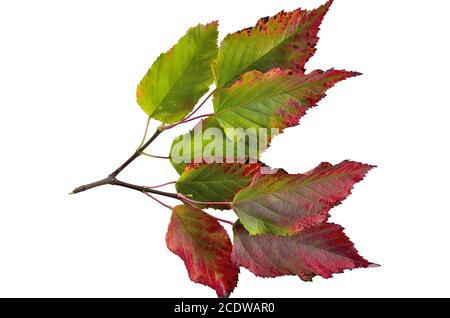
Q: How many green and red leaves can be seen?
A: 8